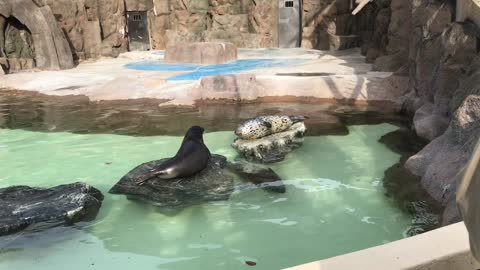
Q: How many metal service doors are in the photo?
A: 2